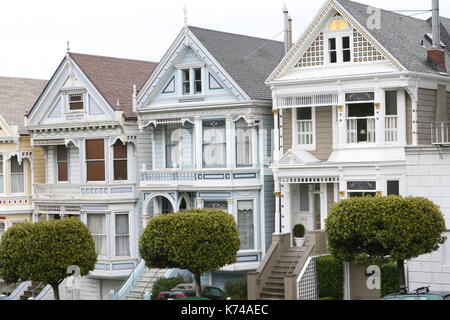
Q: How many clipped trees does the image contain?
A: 3